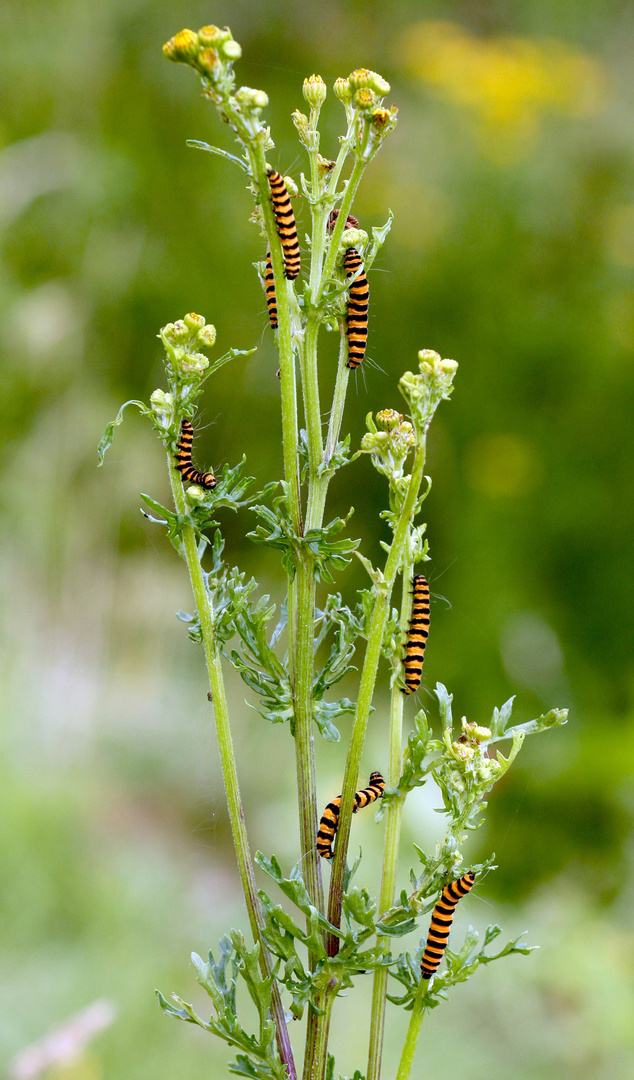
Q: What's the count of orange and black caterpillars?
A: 7